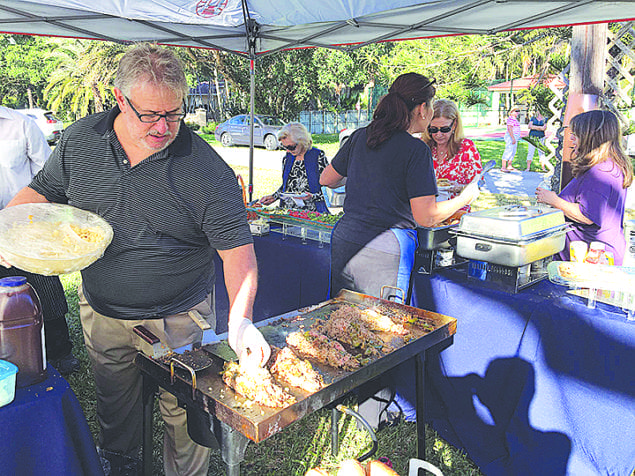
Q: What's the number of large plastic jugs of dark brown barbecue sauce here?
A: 1